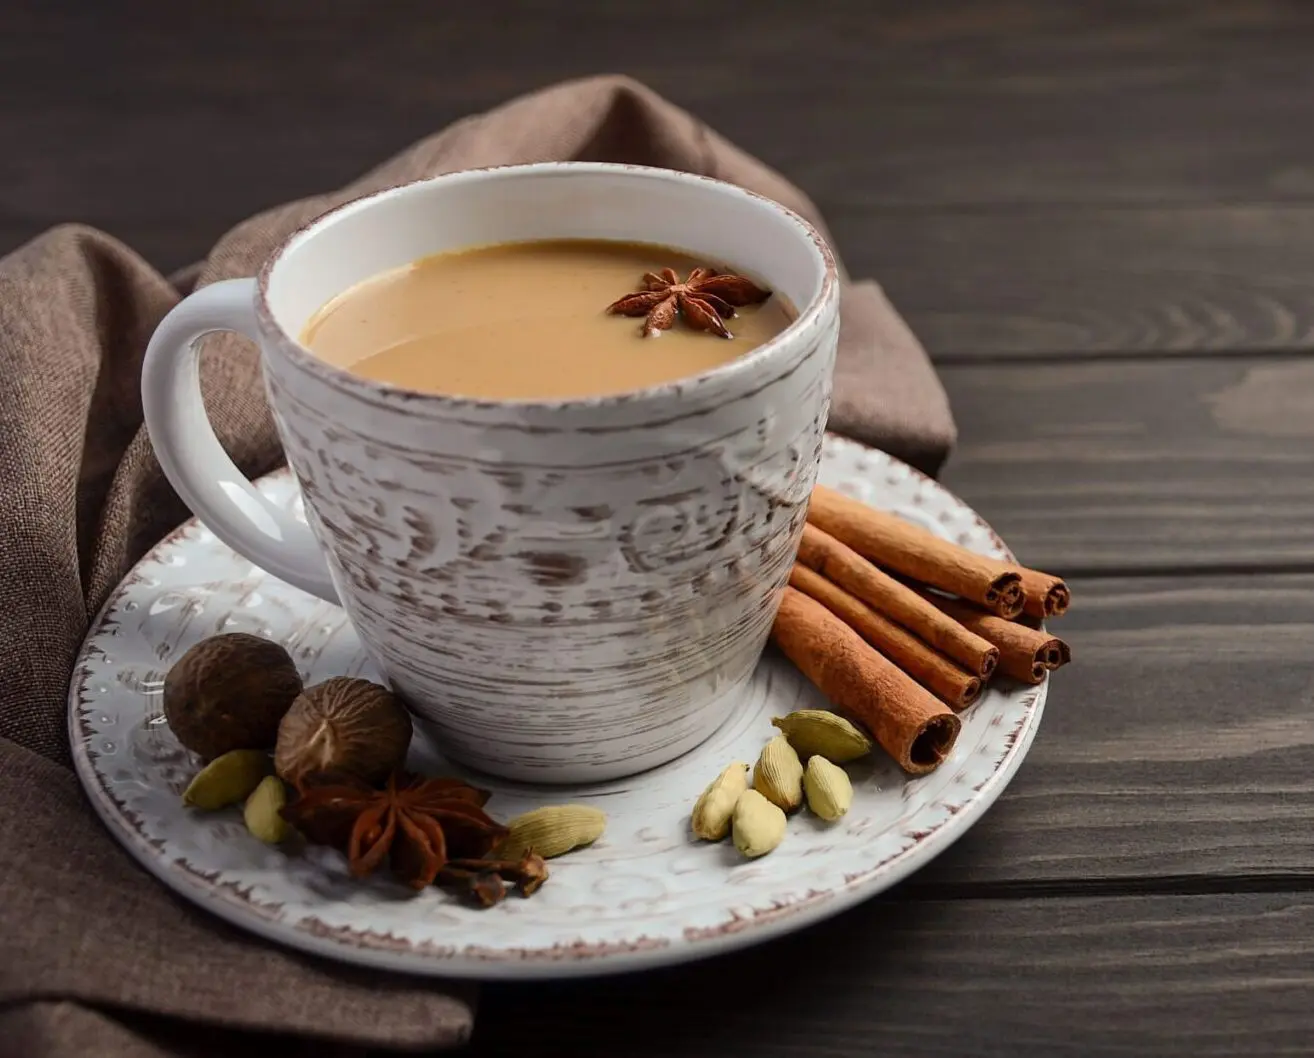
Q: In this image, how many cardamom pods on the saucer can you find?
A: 8